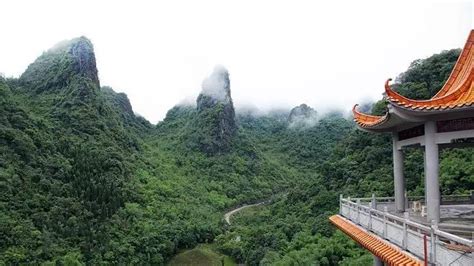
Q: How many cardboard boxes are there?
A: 0